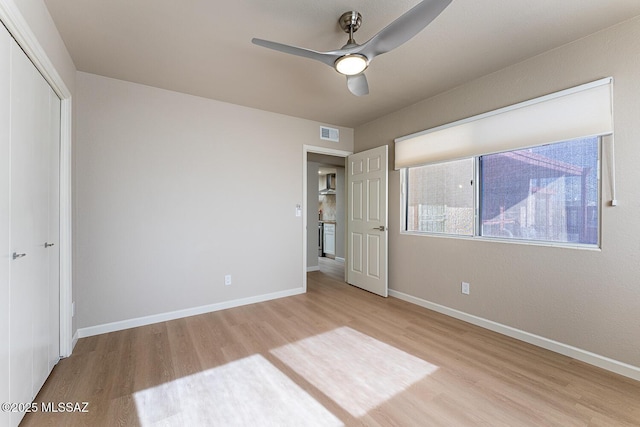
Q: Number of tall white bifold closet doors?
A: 2